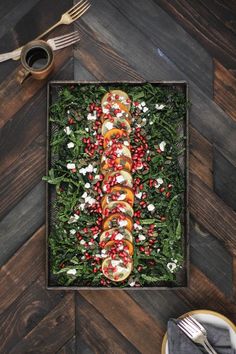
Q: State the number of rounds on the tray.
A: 13